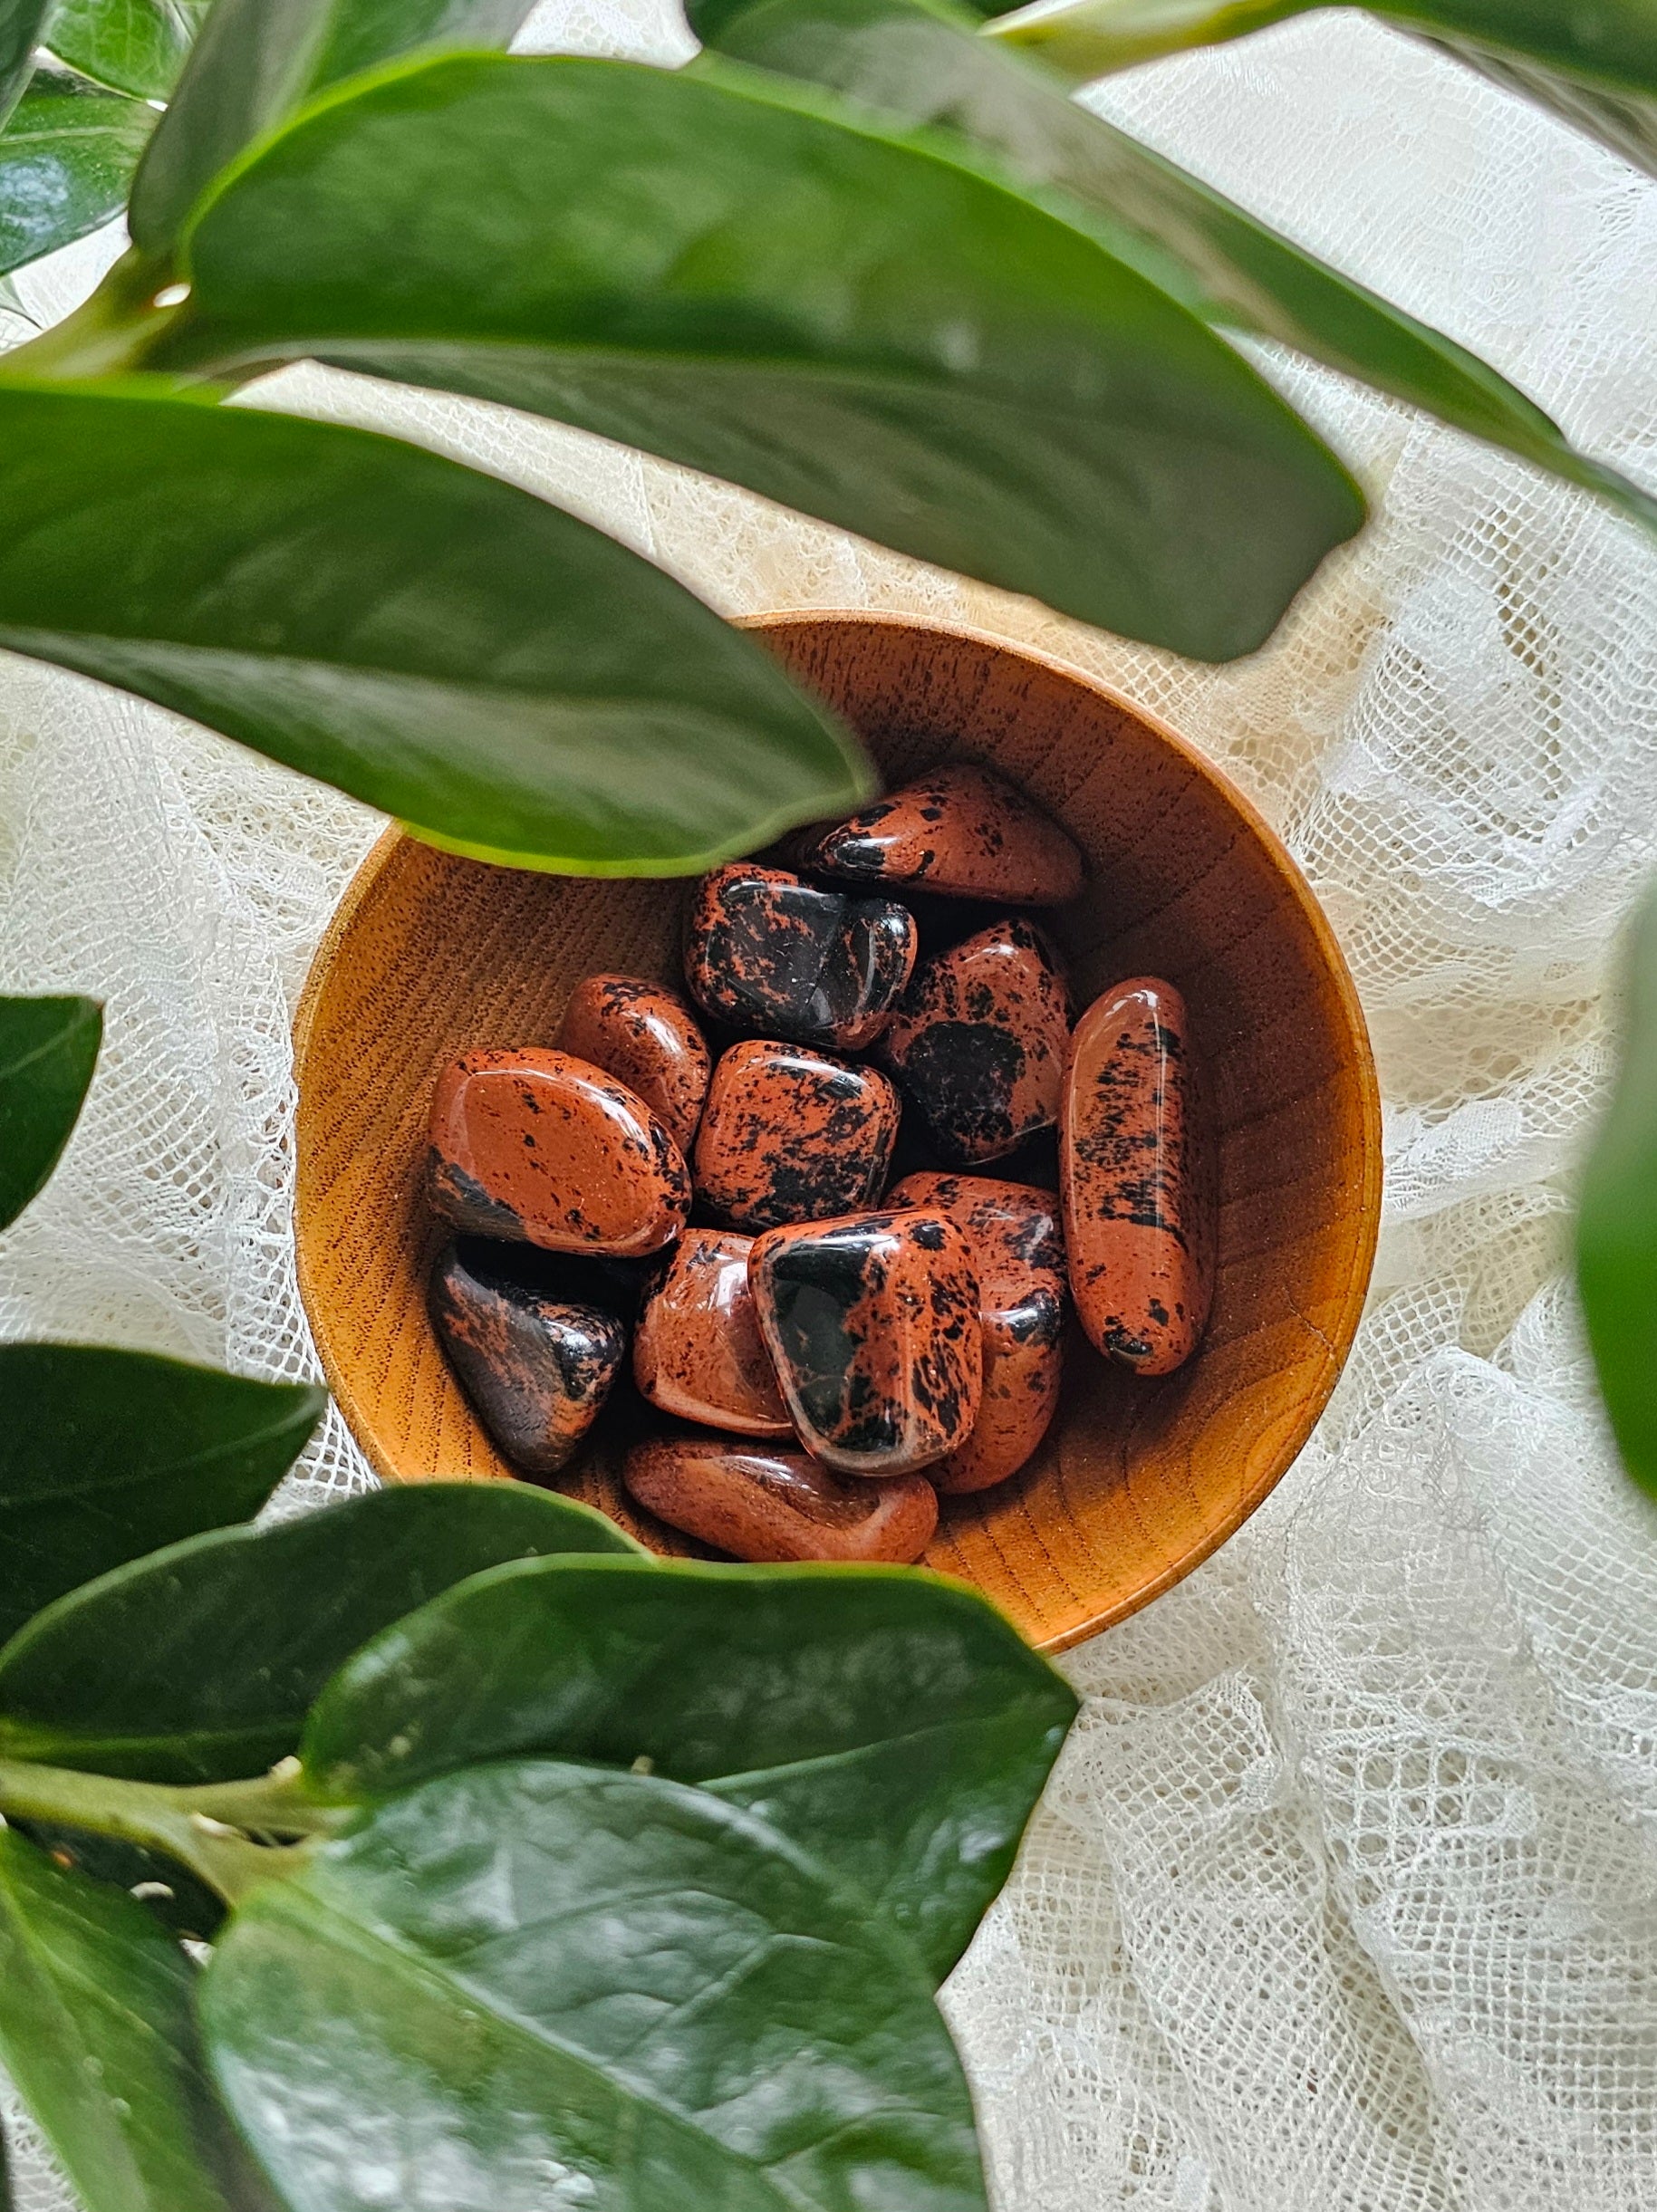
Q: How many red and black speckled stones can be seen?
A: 12